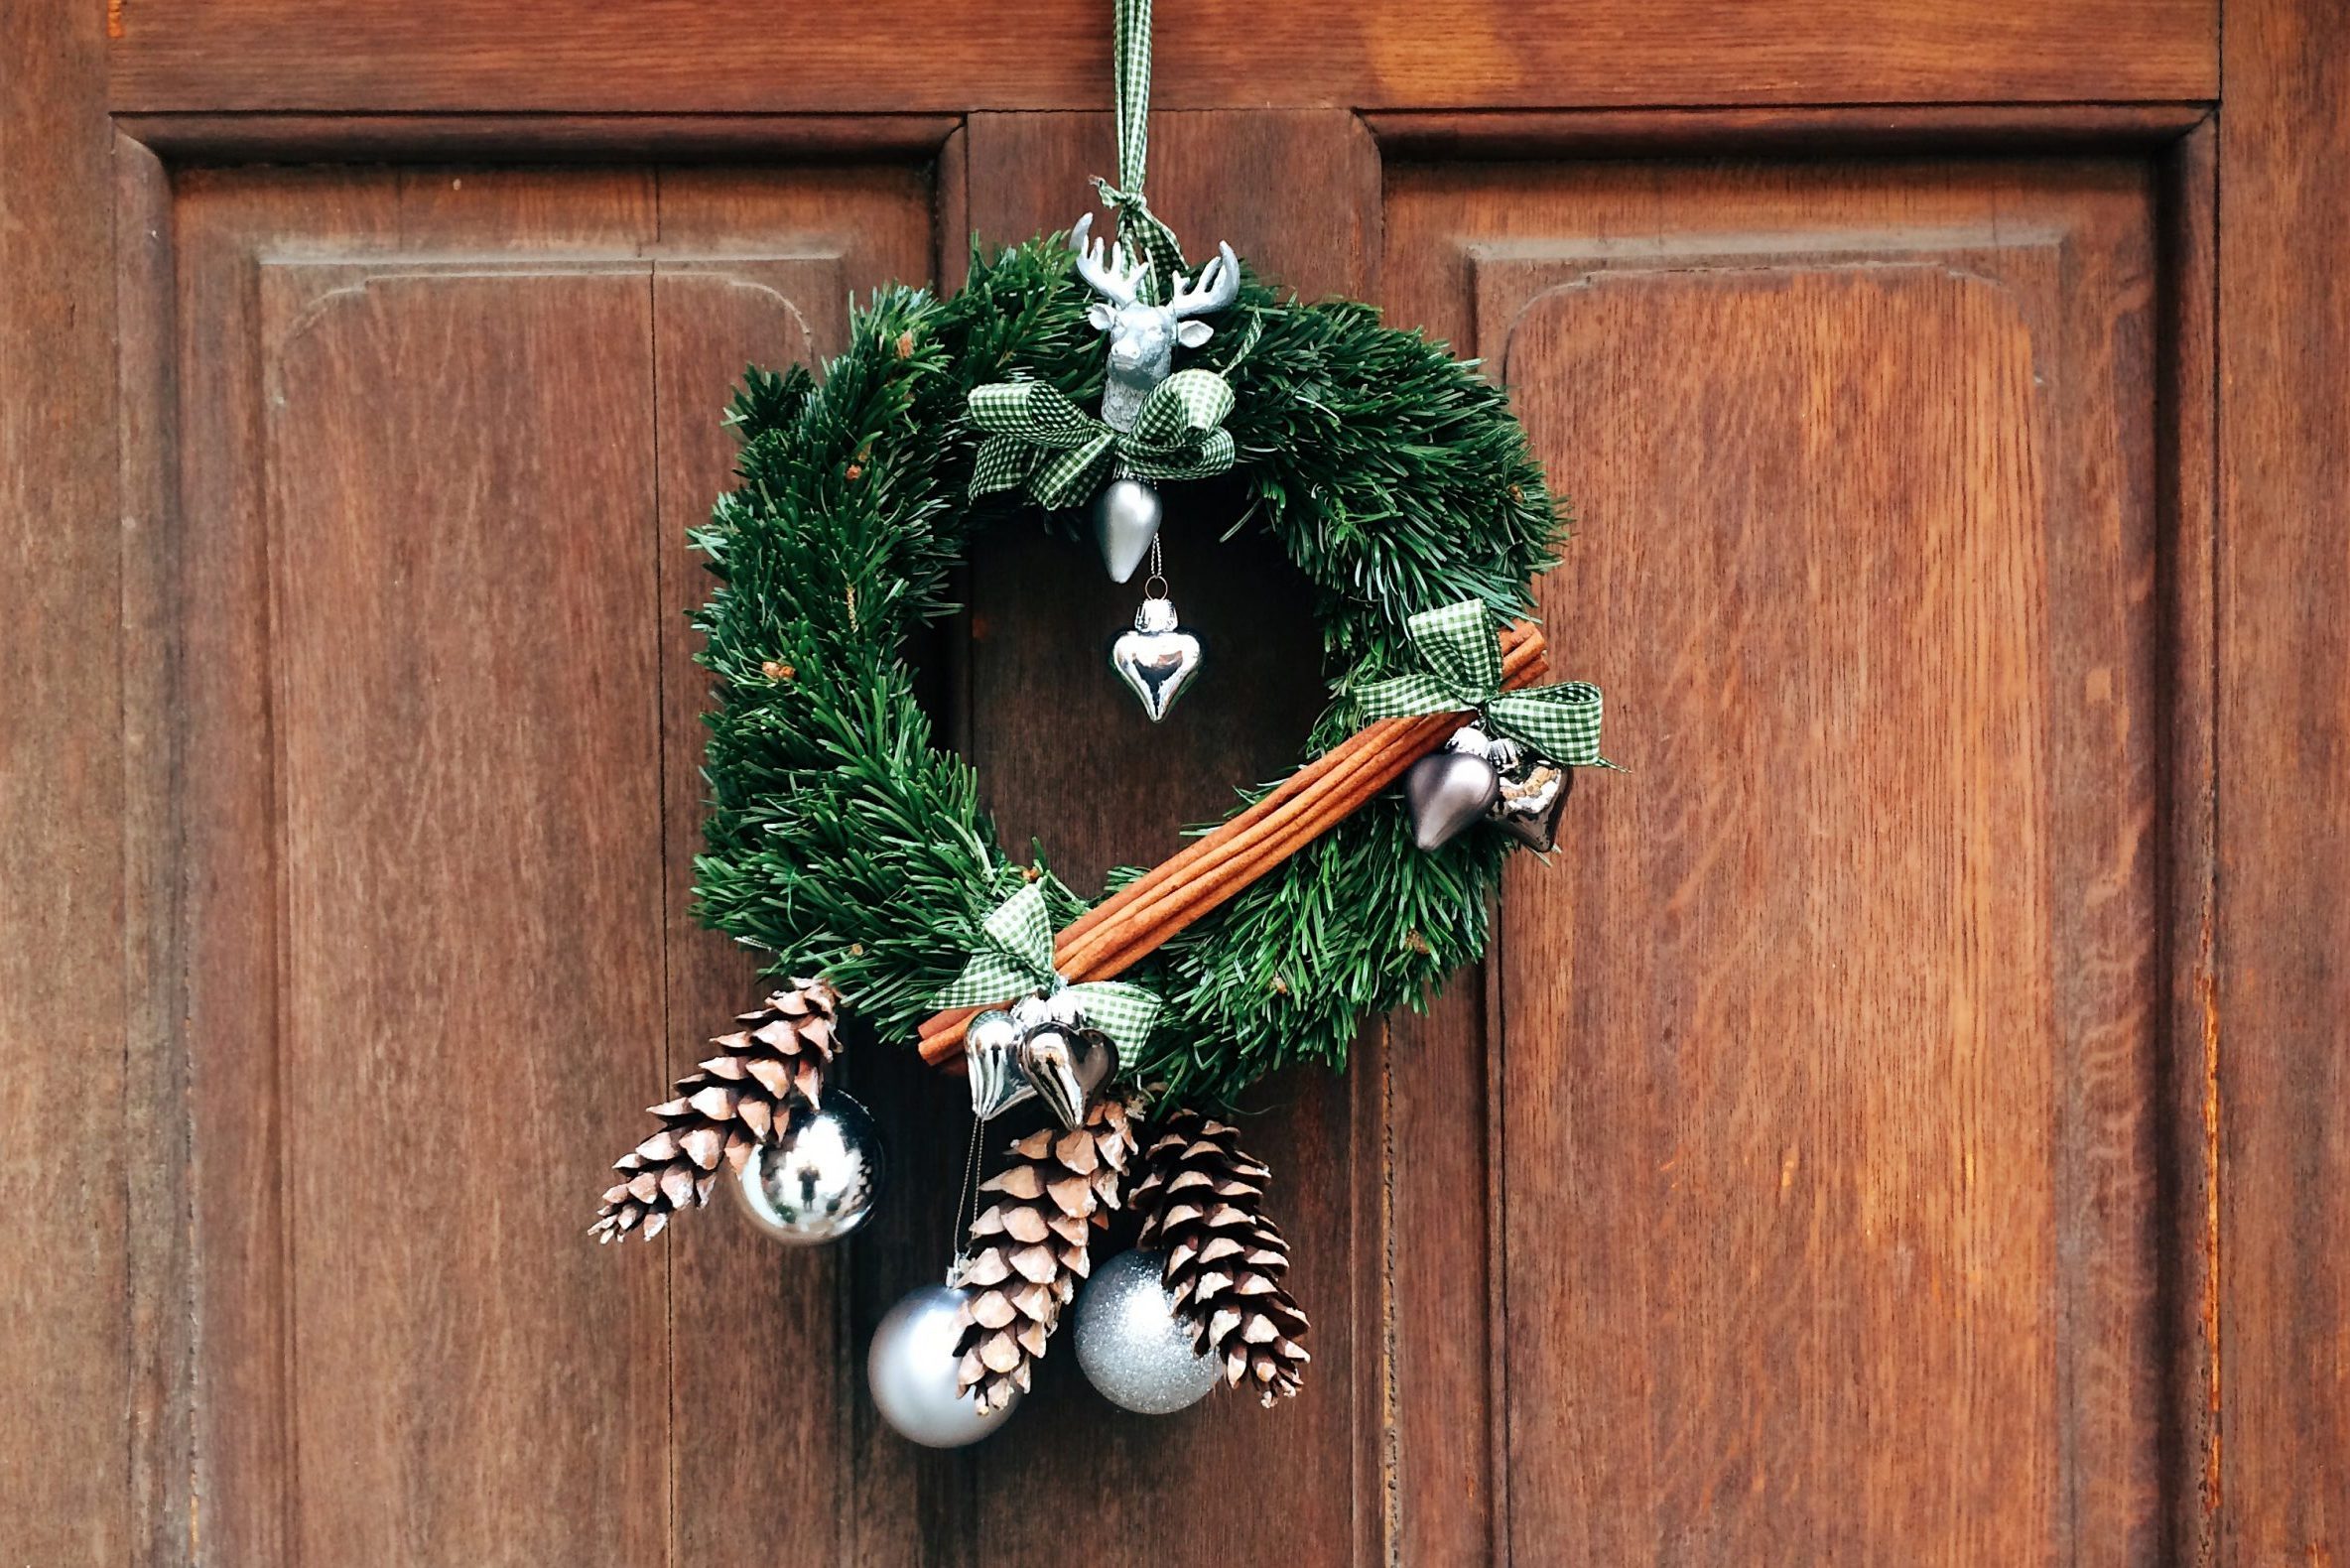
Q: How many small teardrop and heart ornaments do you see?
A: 6